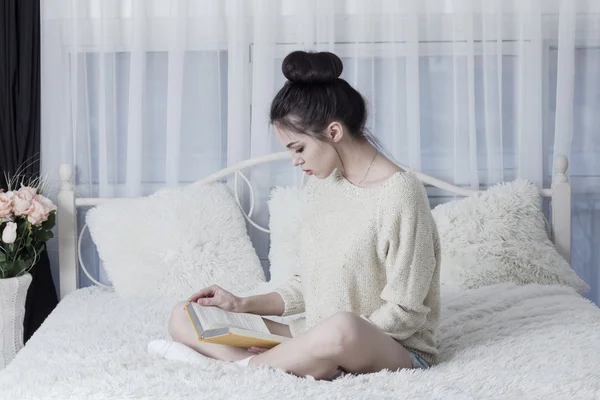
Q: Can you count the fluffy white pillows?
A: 3